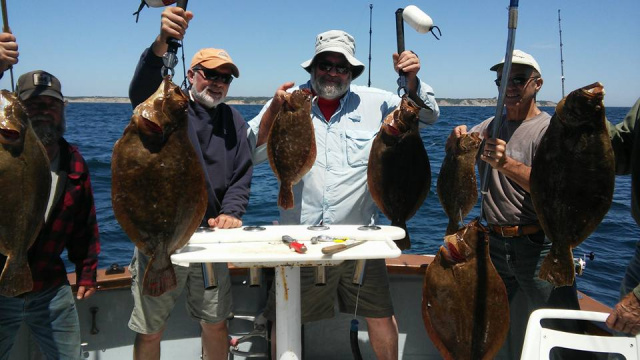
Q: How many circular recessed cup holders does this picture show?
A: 4